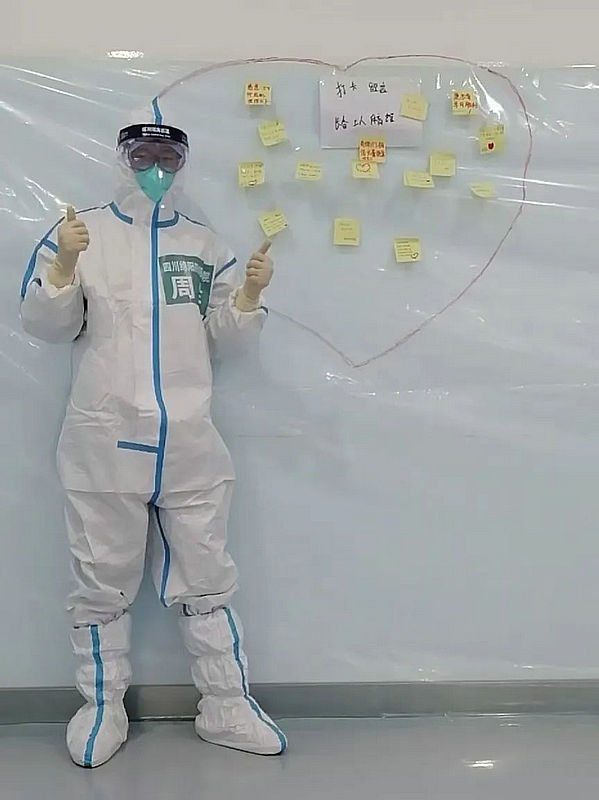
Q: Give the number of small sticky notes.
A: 15